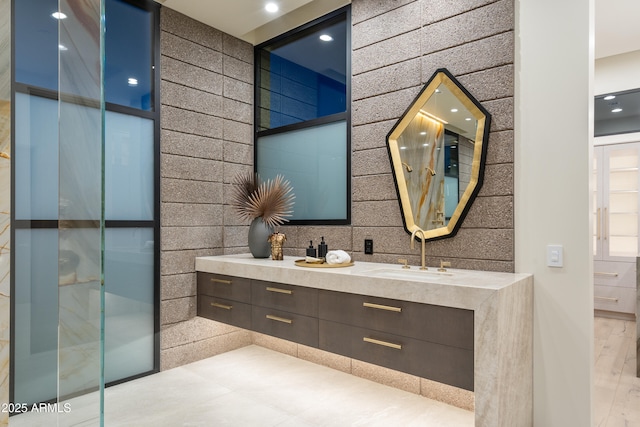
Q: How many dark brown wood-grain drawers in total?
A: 6